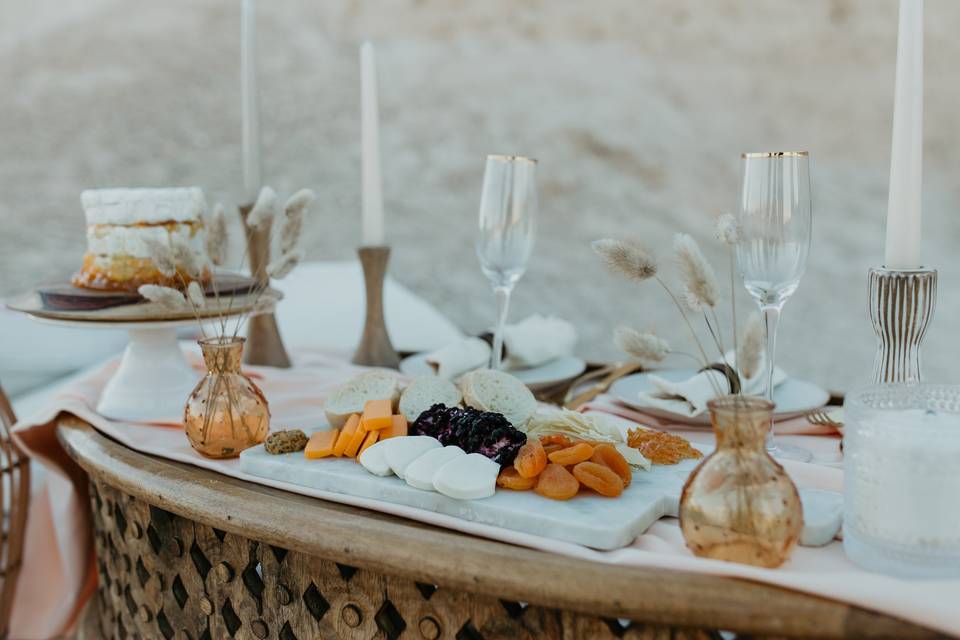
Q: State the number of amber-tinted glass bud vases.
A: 2